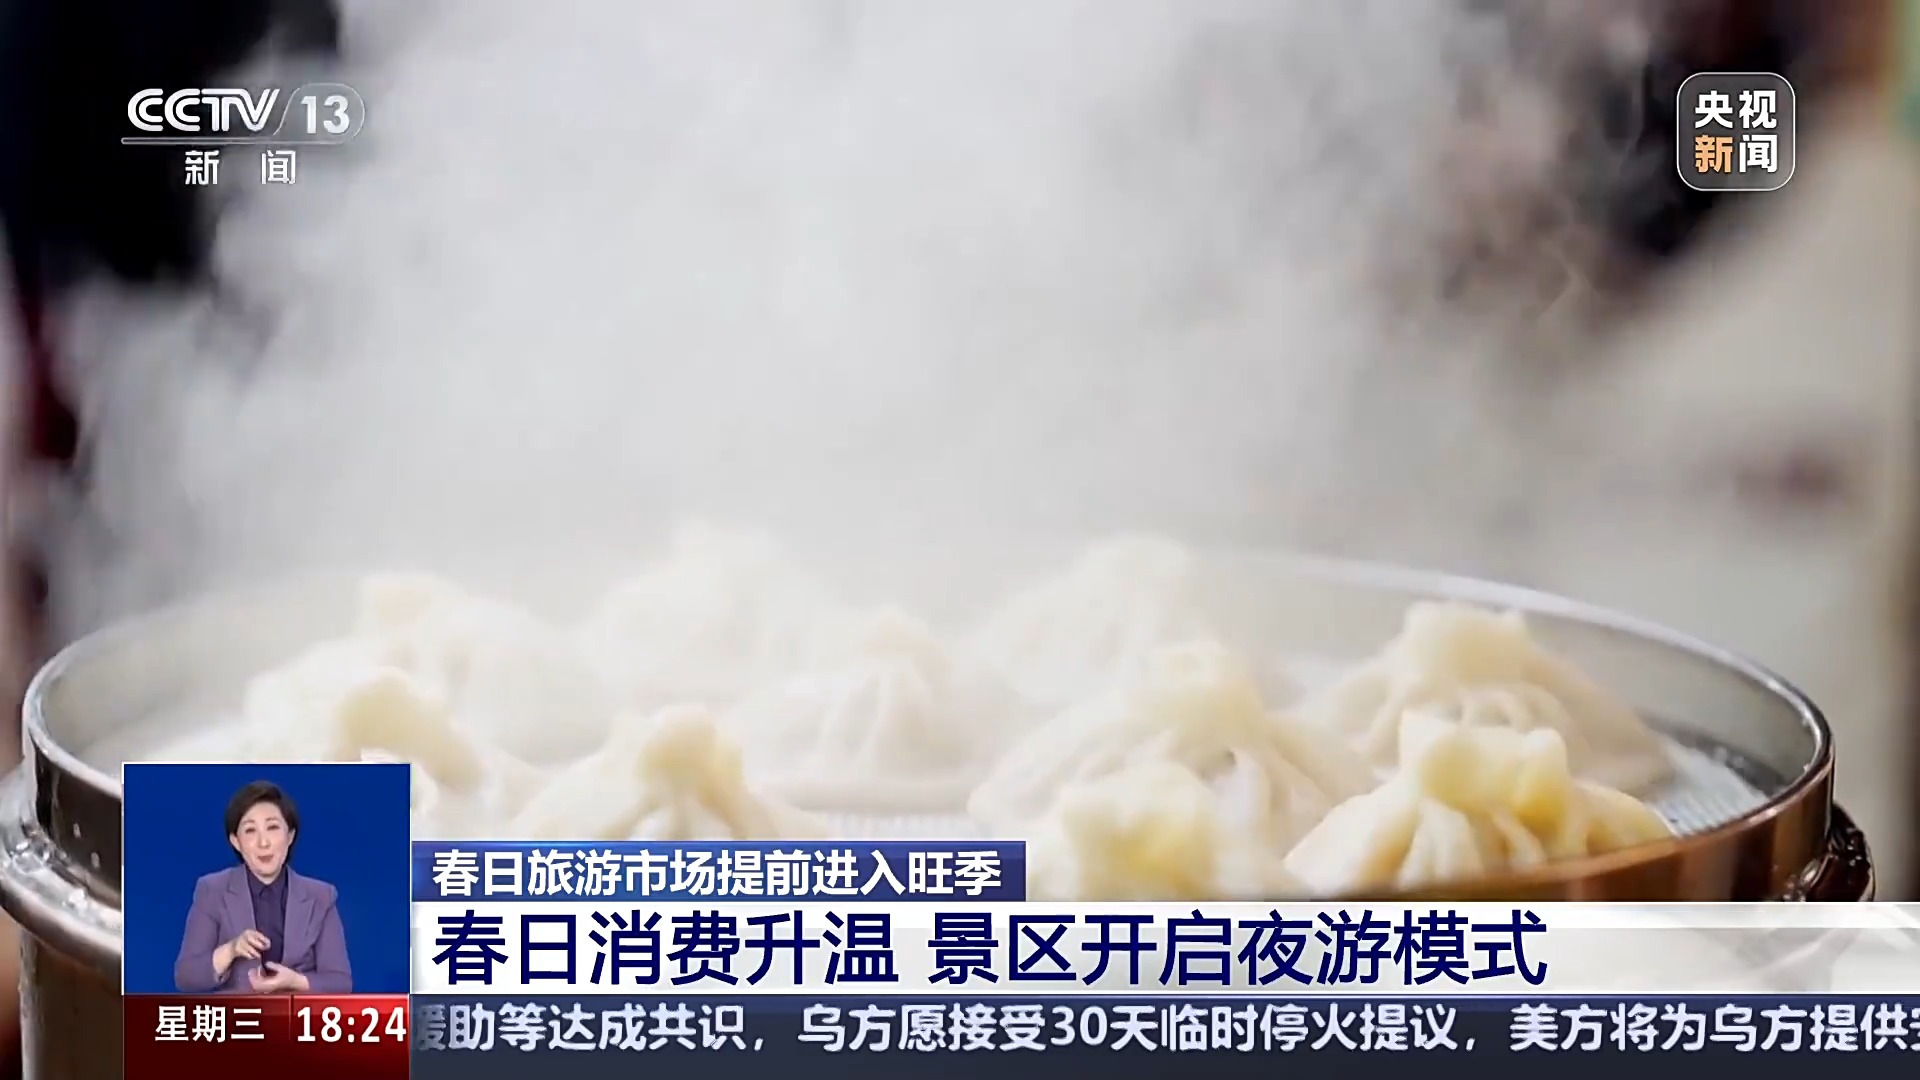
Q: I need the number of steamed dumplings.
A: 10